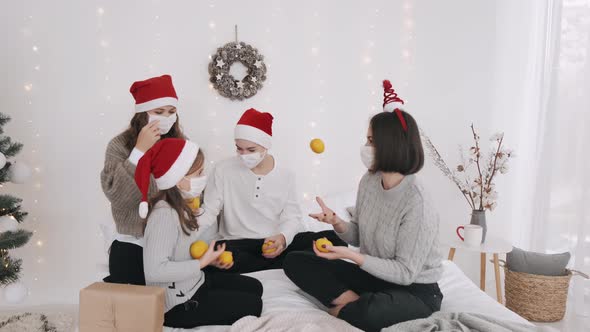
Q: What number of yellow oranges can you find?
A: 6